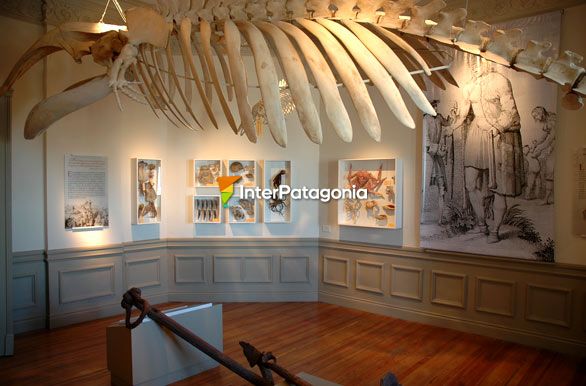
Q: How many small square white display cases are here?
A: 4